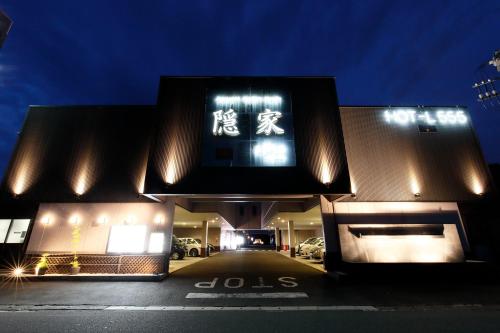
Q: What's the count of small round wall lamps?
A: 5